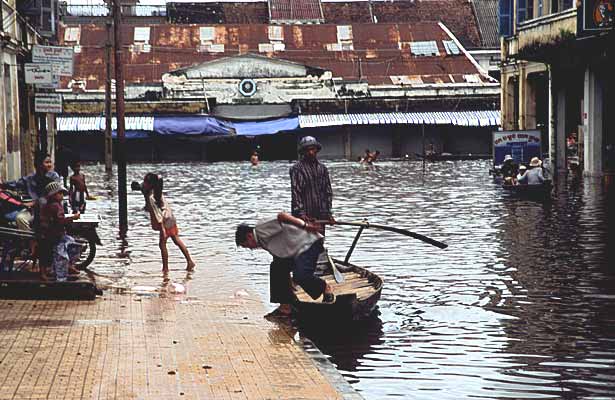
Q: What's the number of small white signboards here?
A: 3